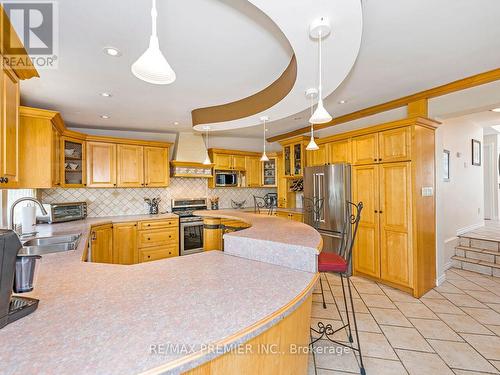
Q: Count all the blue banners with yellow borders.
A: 0